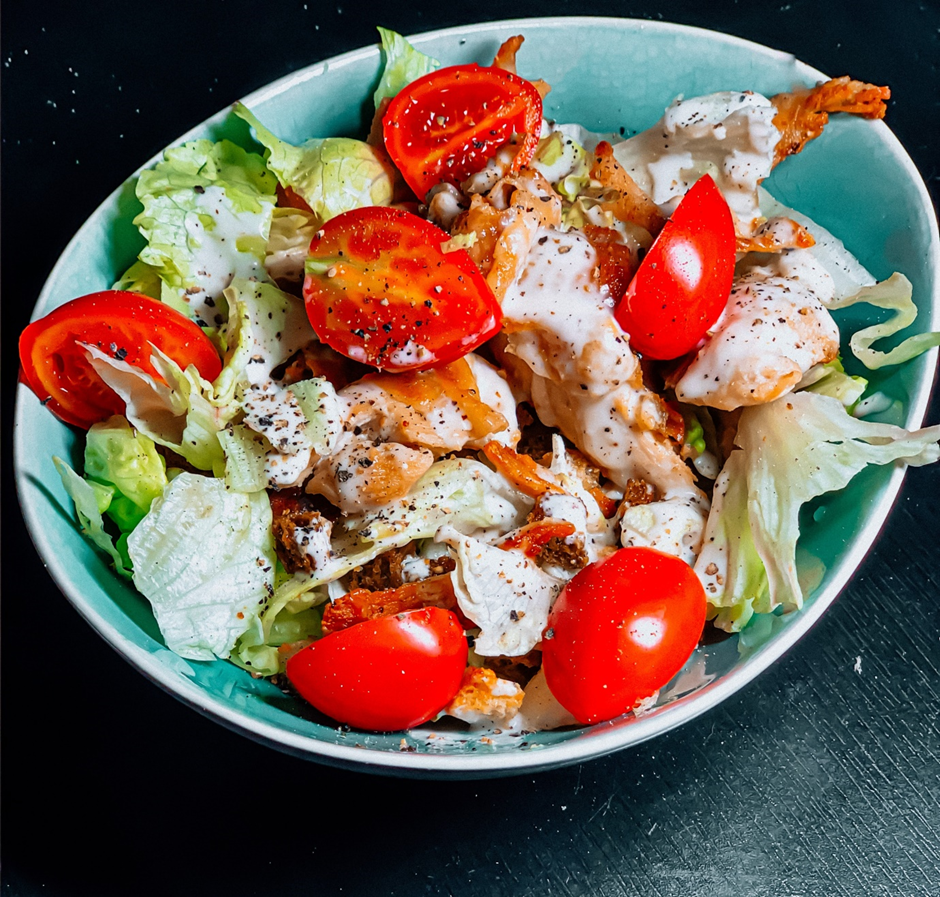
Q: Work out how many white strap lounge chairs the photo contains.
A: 0